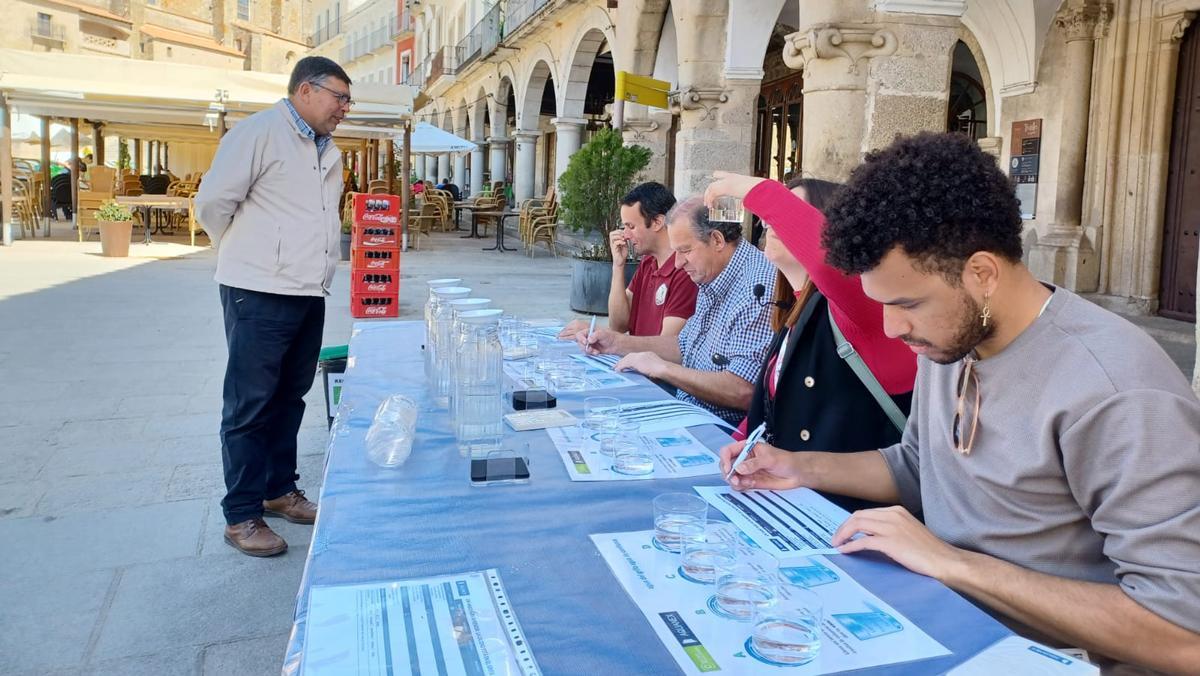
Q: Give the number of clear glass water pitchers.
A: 4